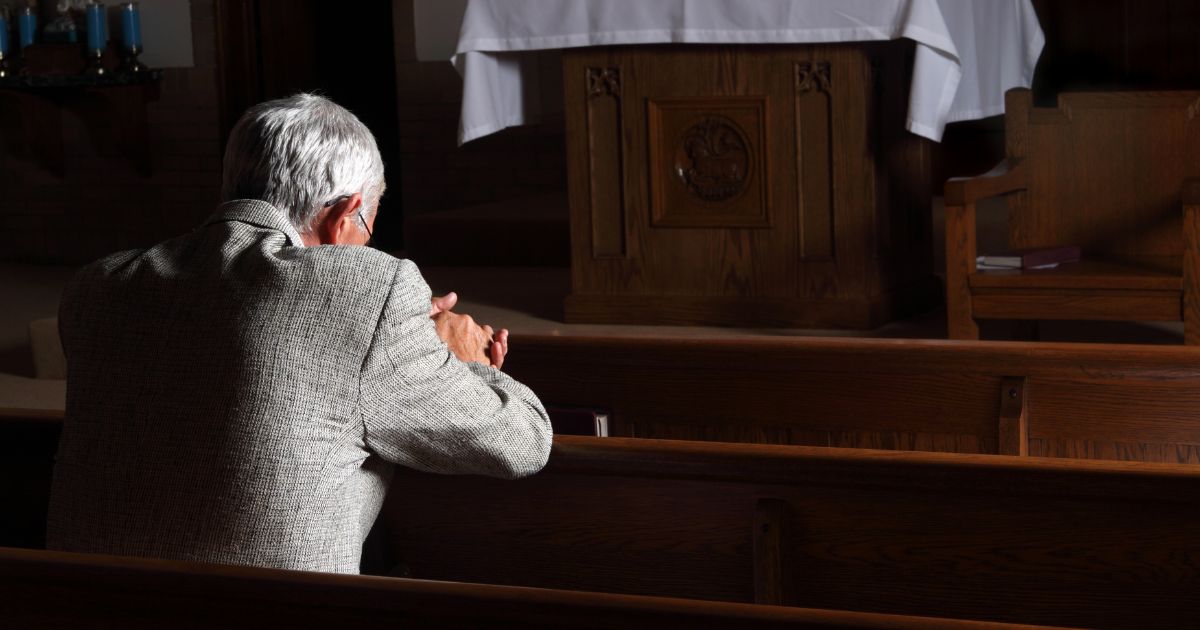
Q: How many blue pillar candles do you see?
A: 4